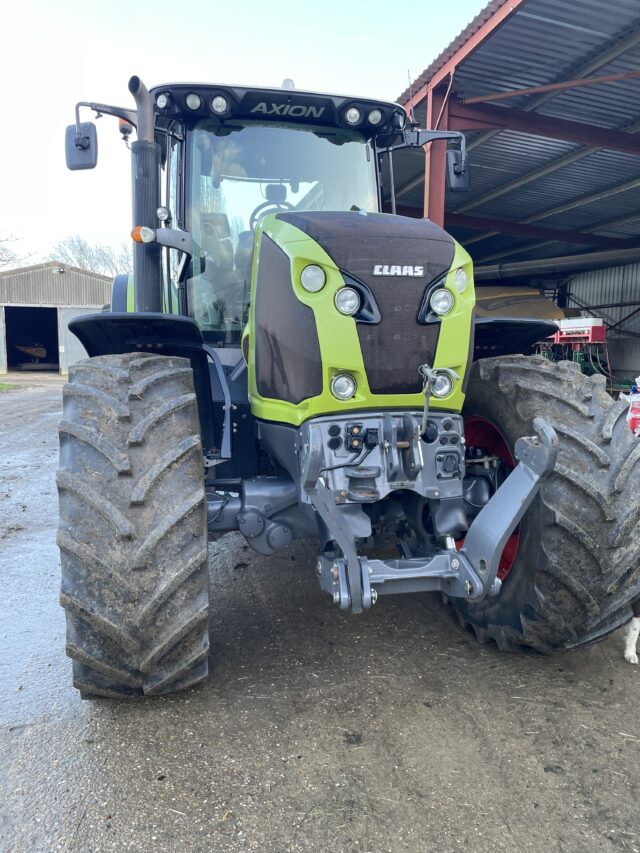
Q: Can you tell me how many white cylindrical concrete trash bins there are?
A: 0